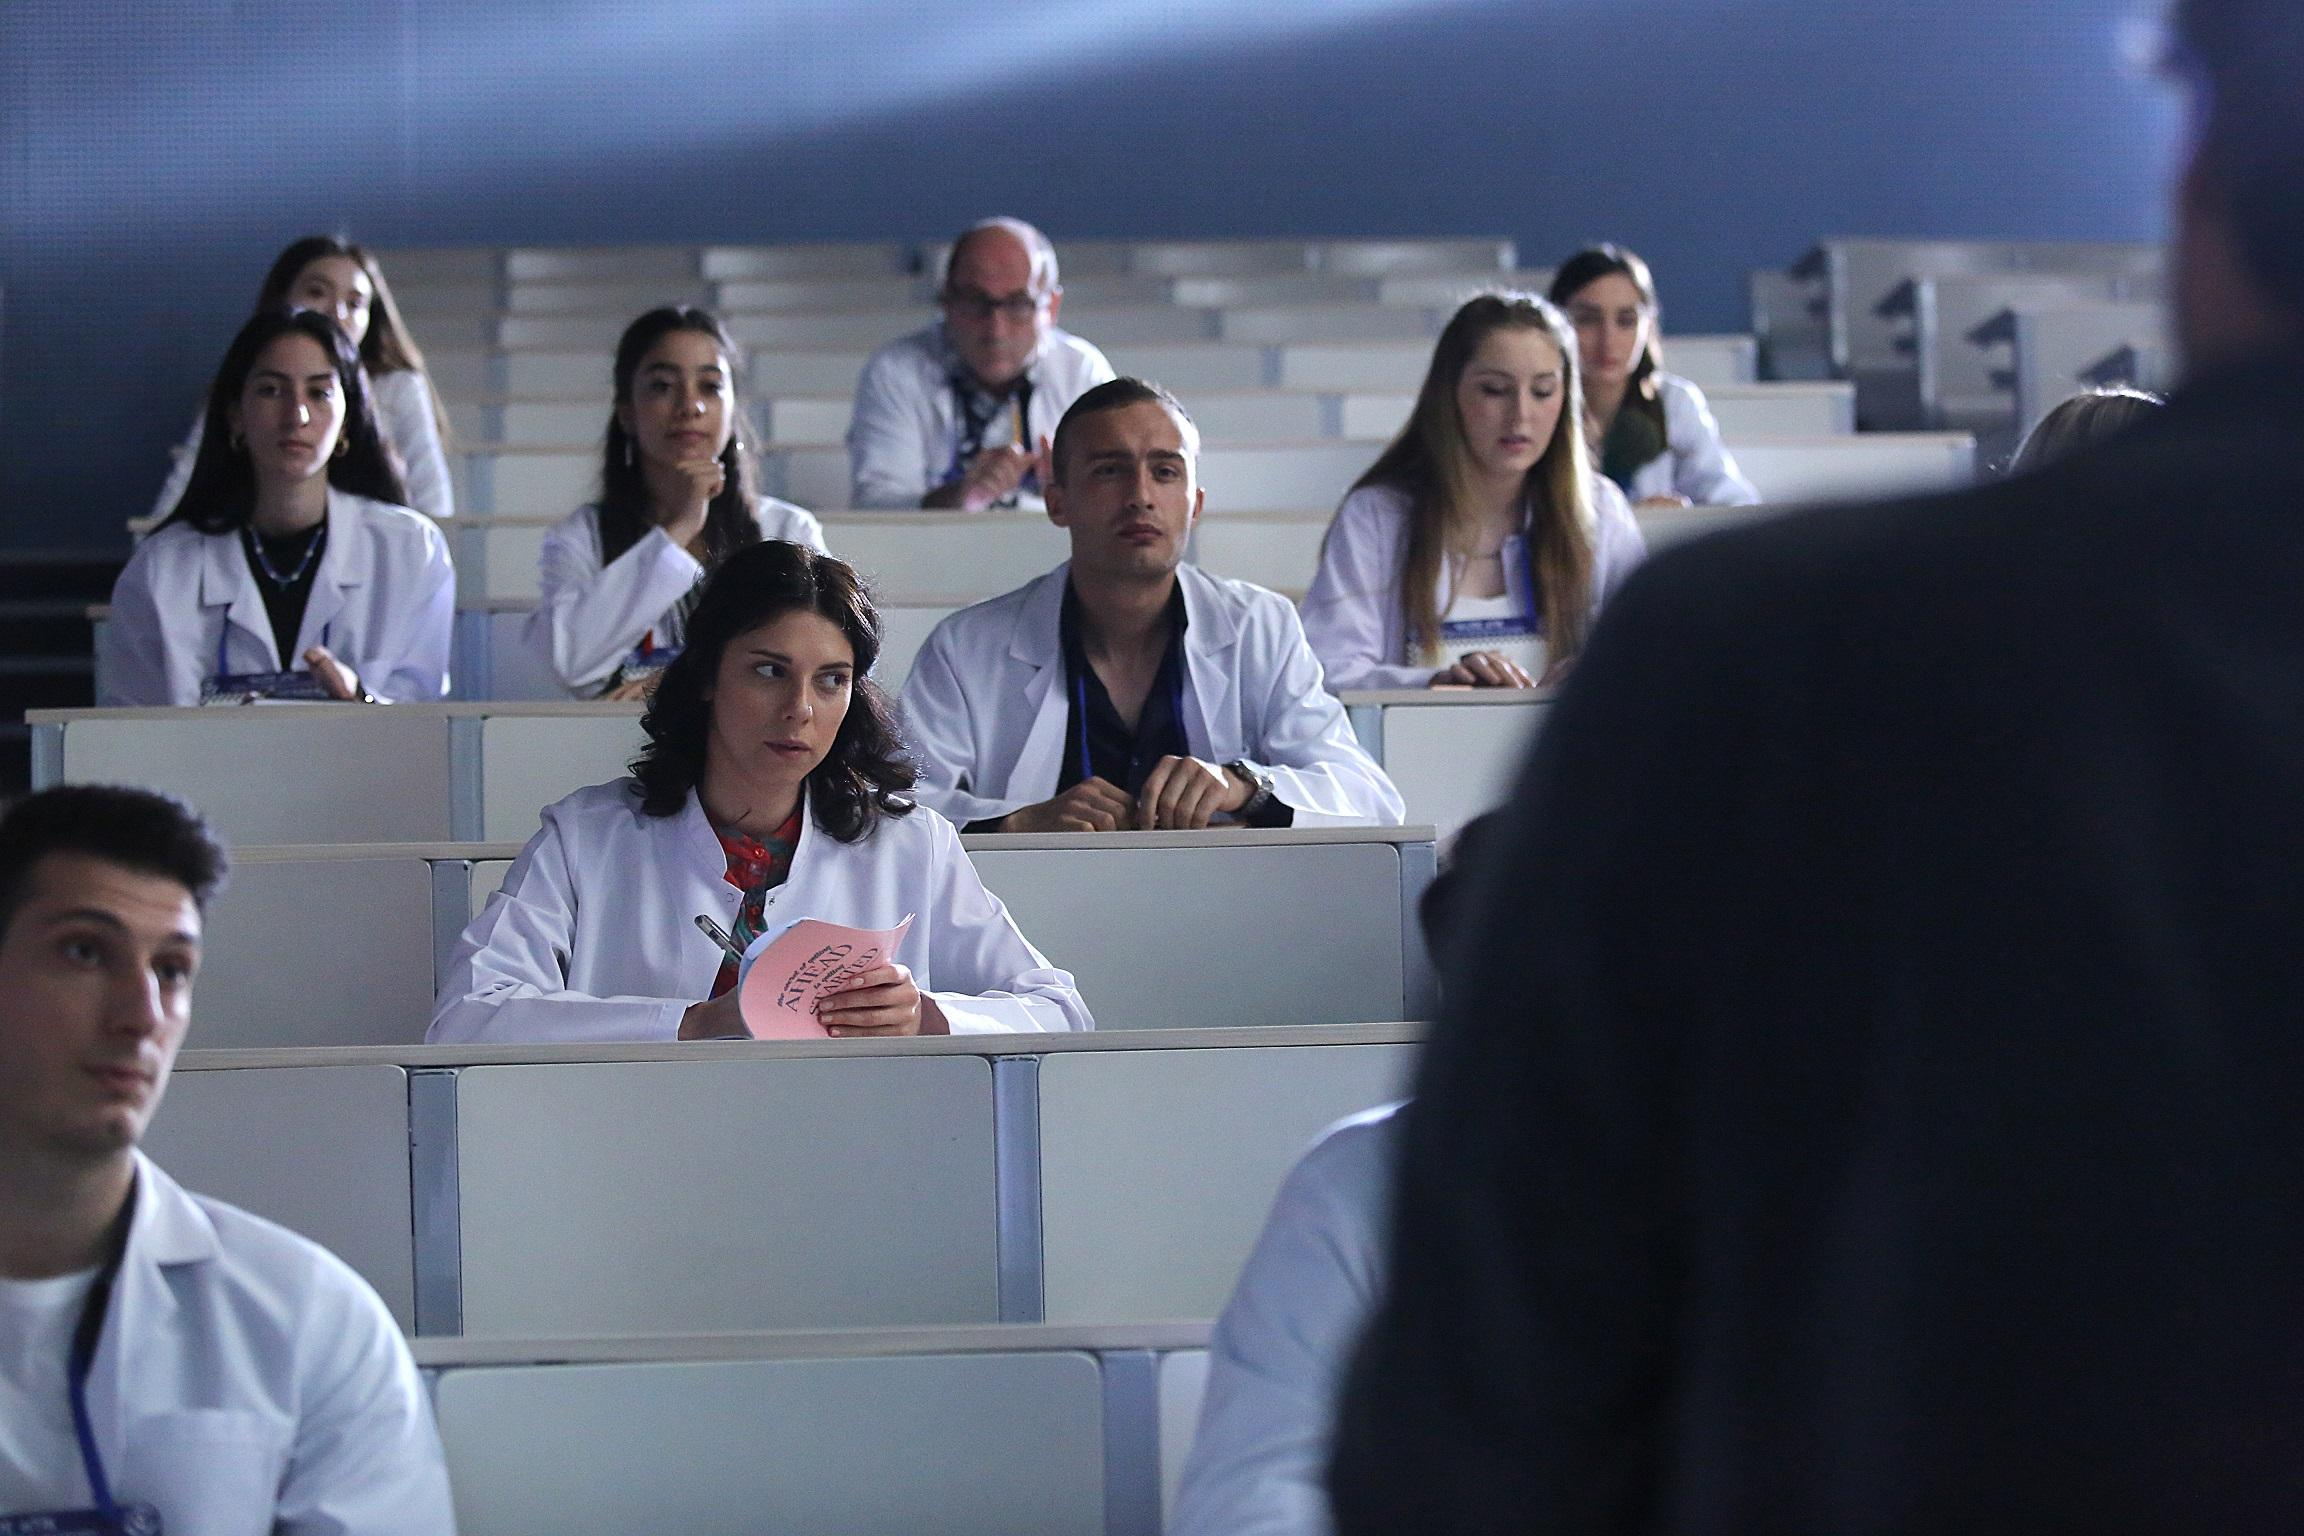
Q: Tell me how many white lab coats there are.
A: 10